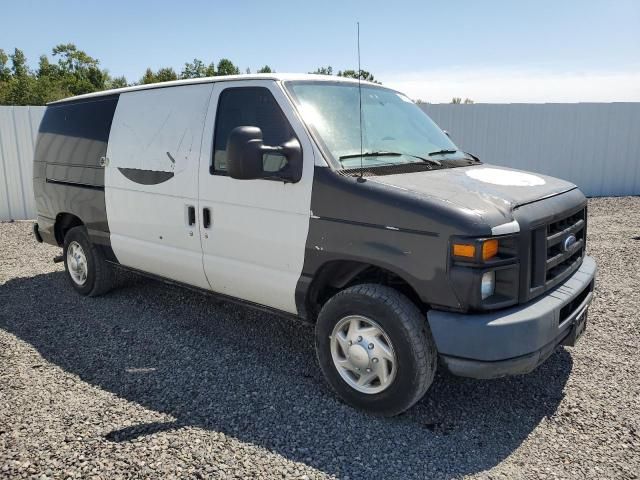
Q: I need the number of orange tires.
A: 0